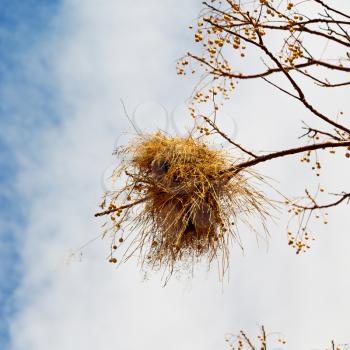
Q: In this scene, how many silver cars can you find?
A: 0